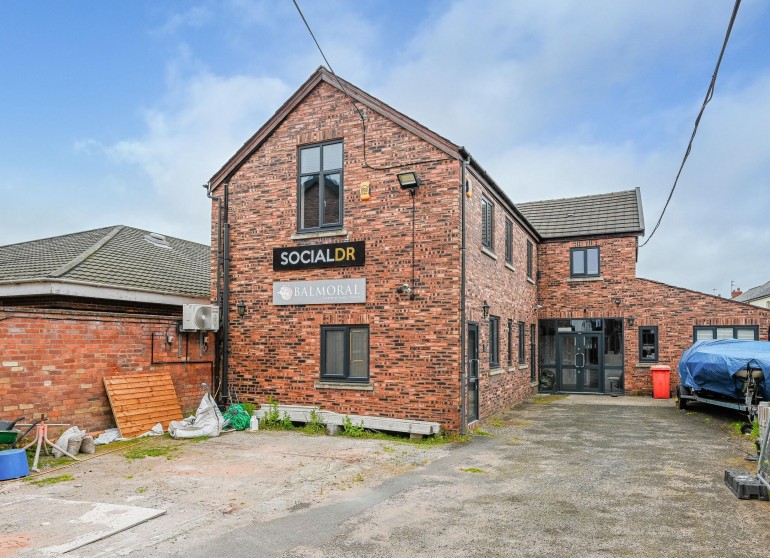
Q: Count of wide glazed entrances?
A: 1